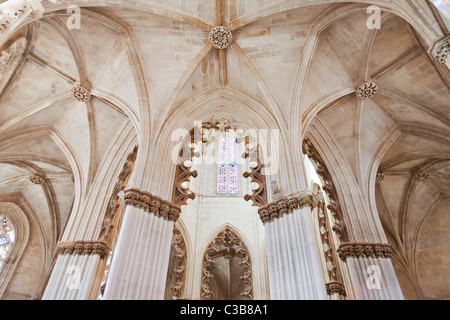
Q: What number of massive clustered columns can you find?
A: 4